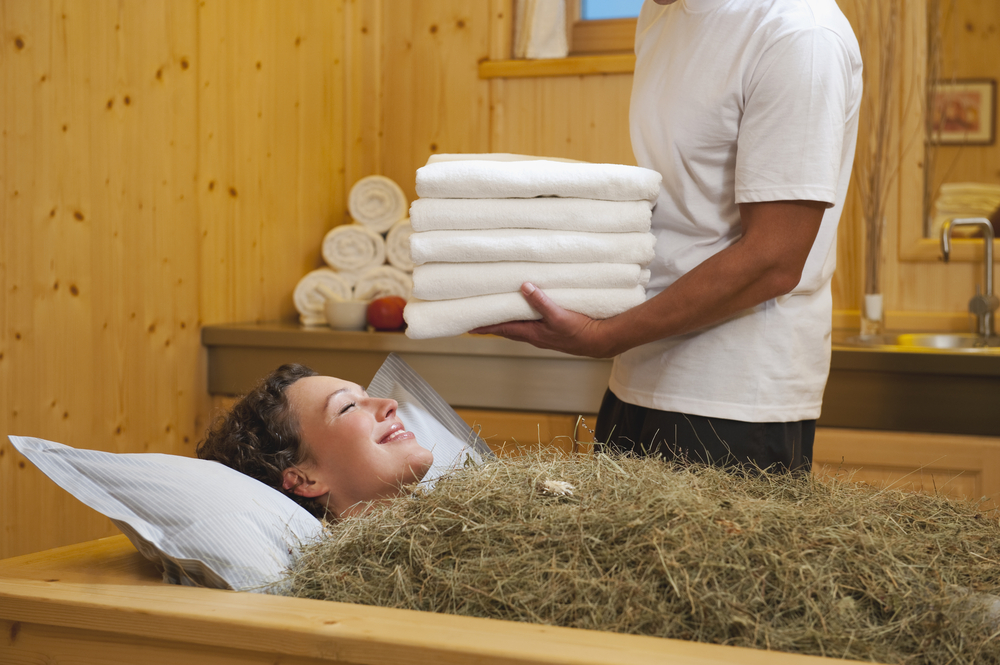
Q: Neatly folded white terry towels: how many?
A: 5